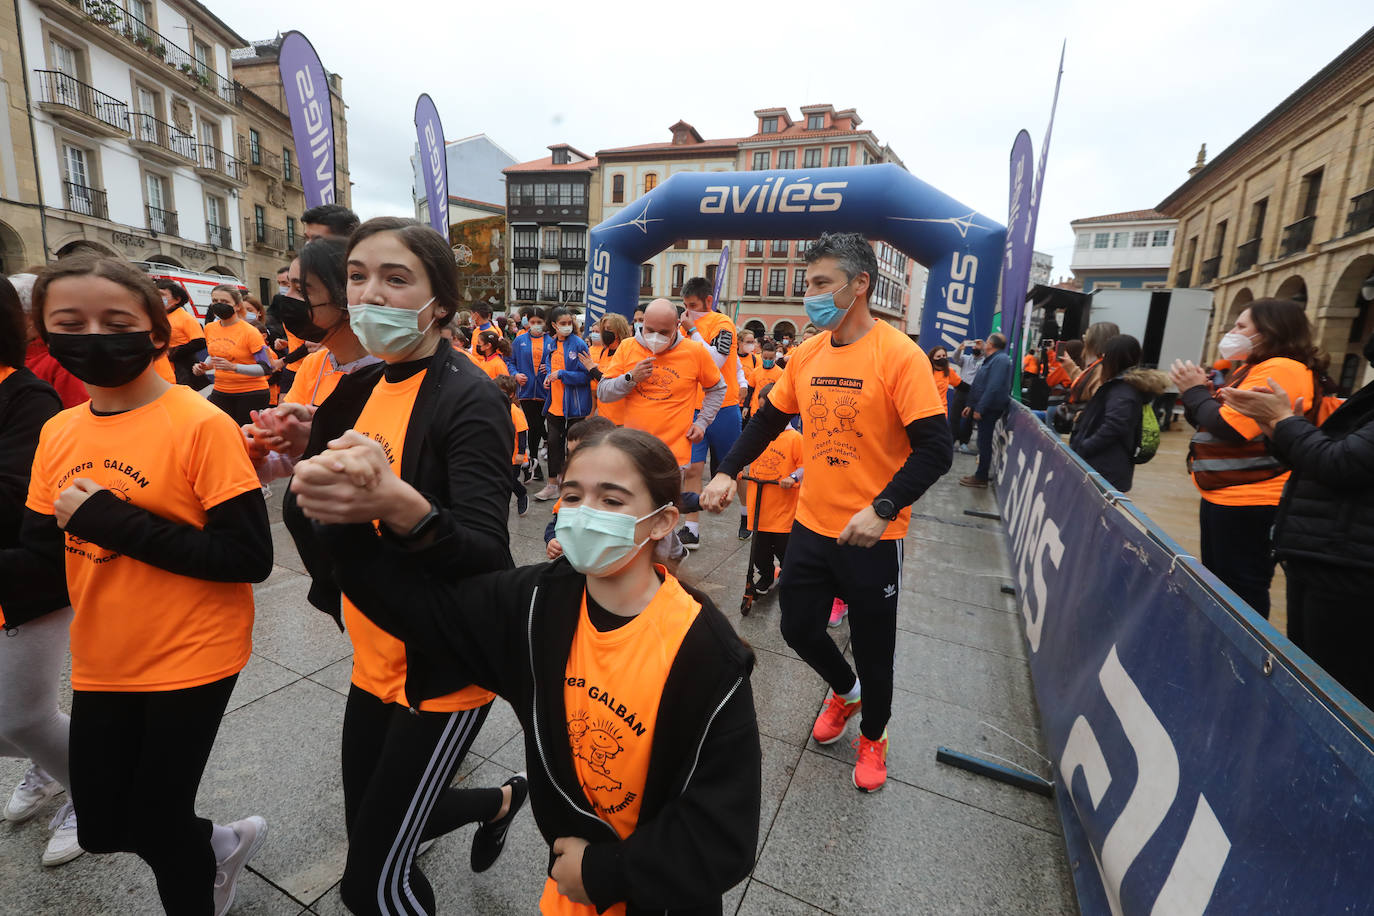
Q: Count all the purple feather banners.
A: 5